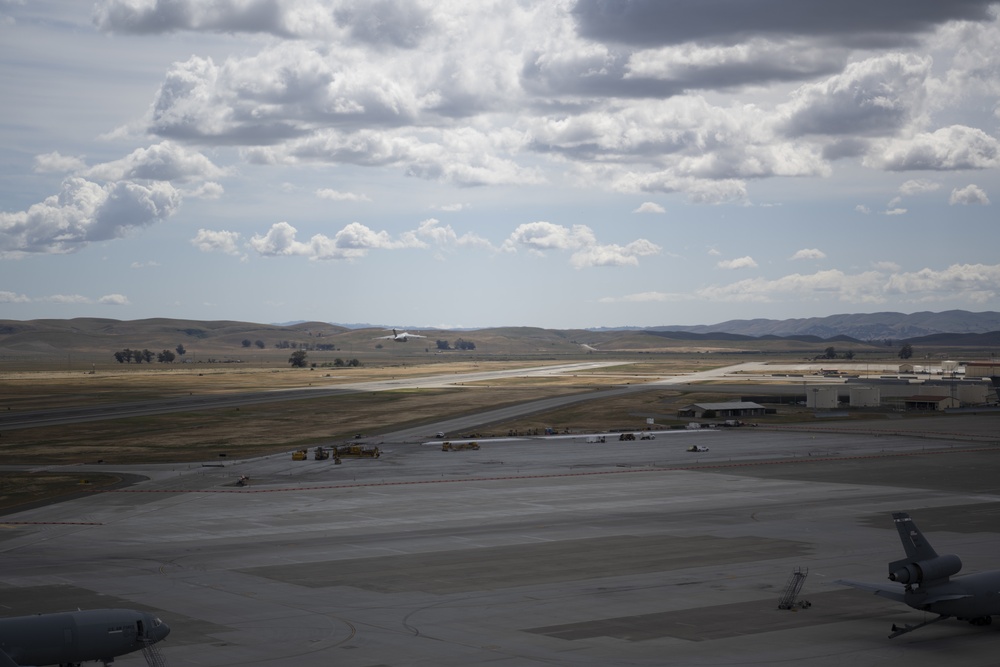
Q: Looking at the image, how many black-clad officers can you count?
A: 0